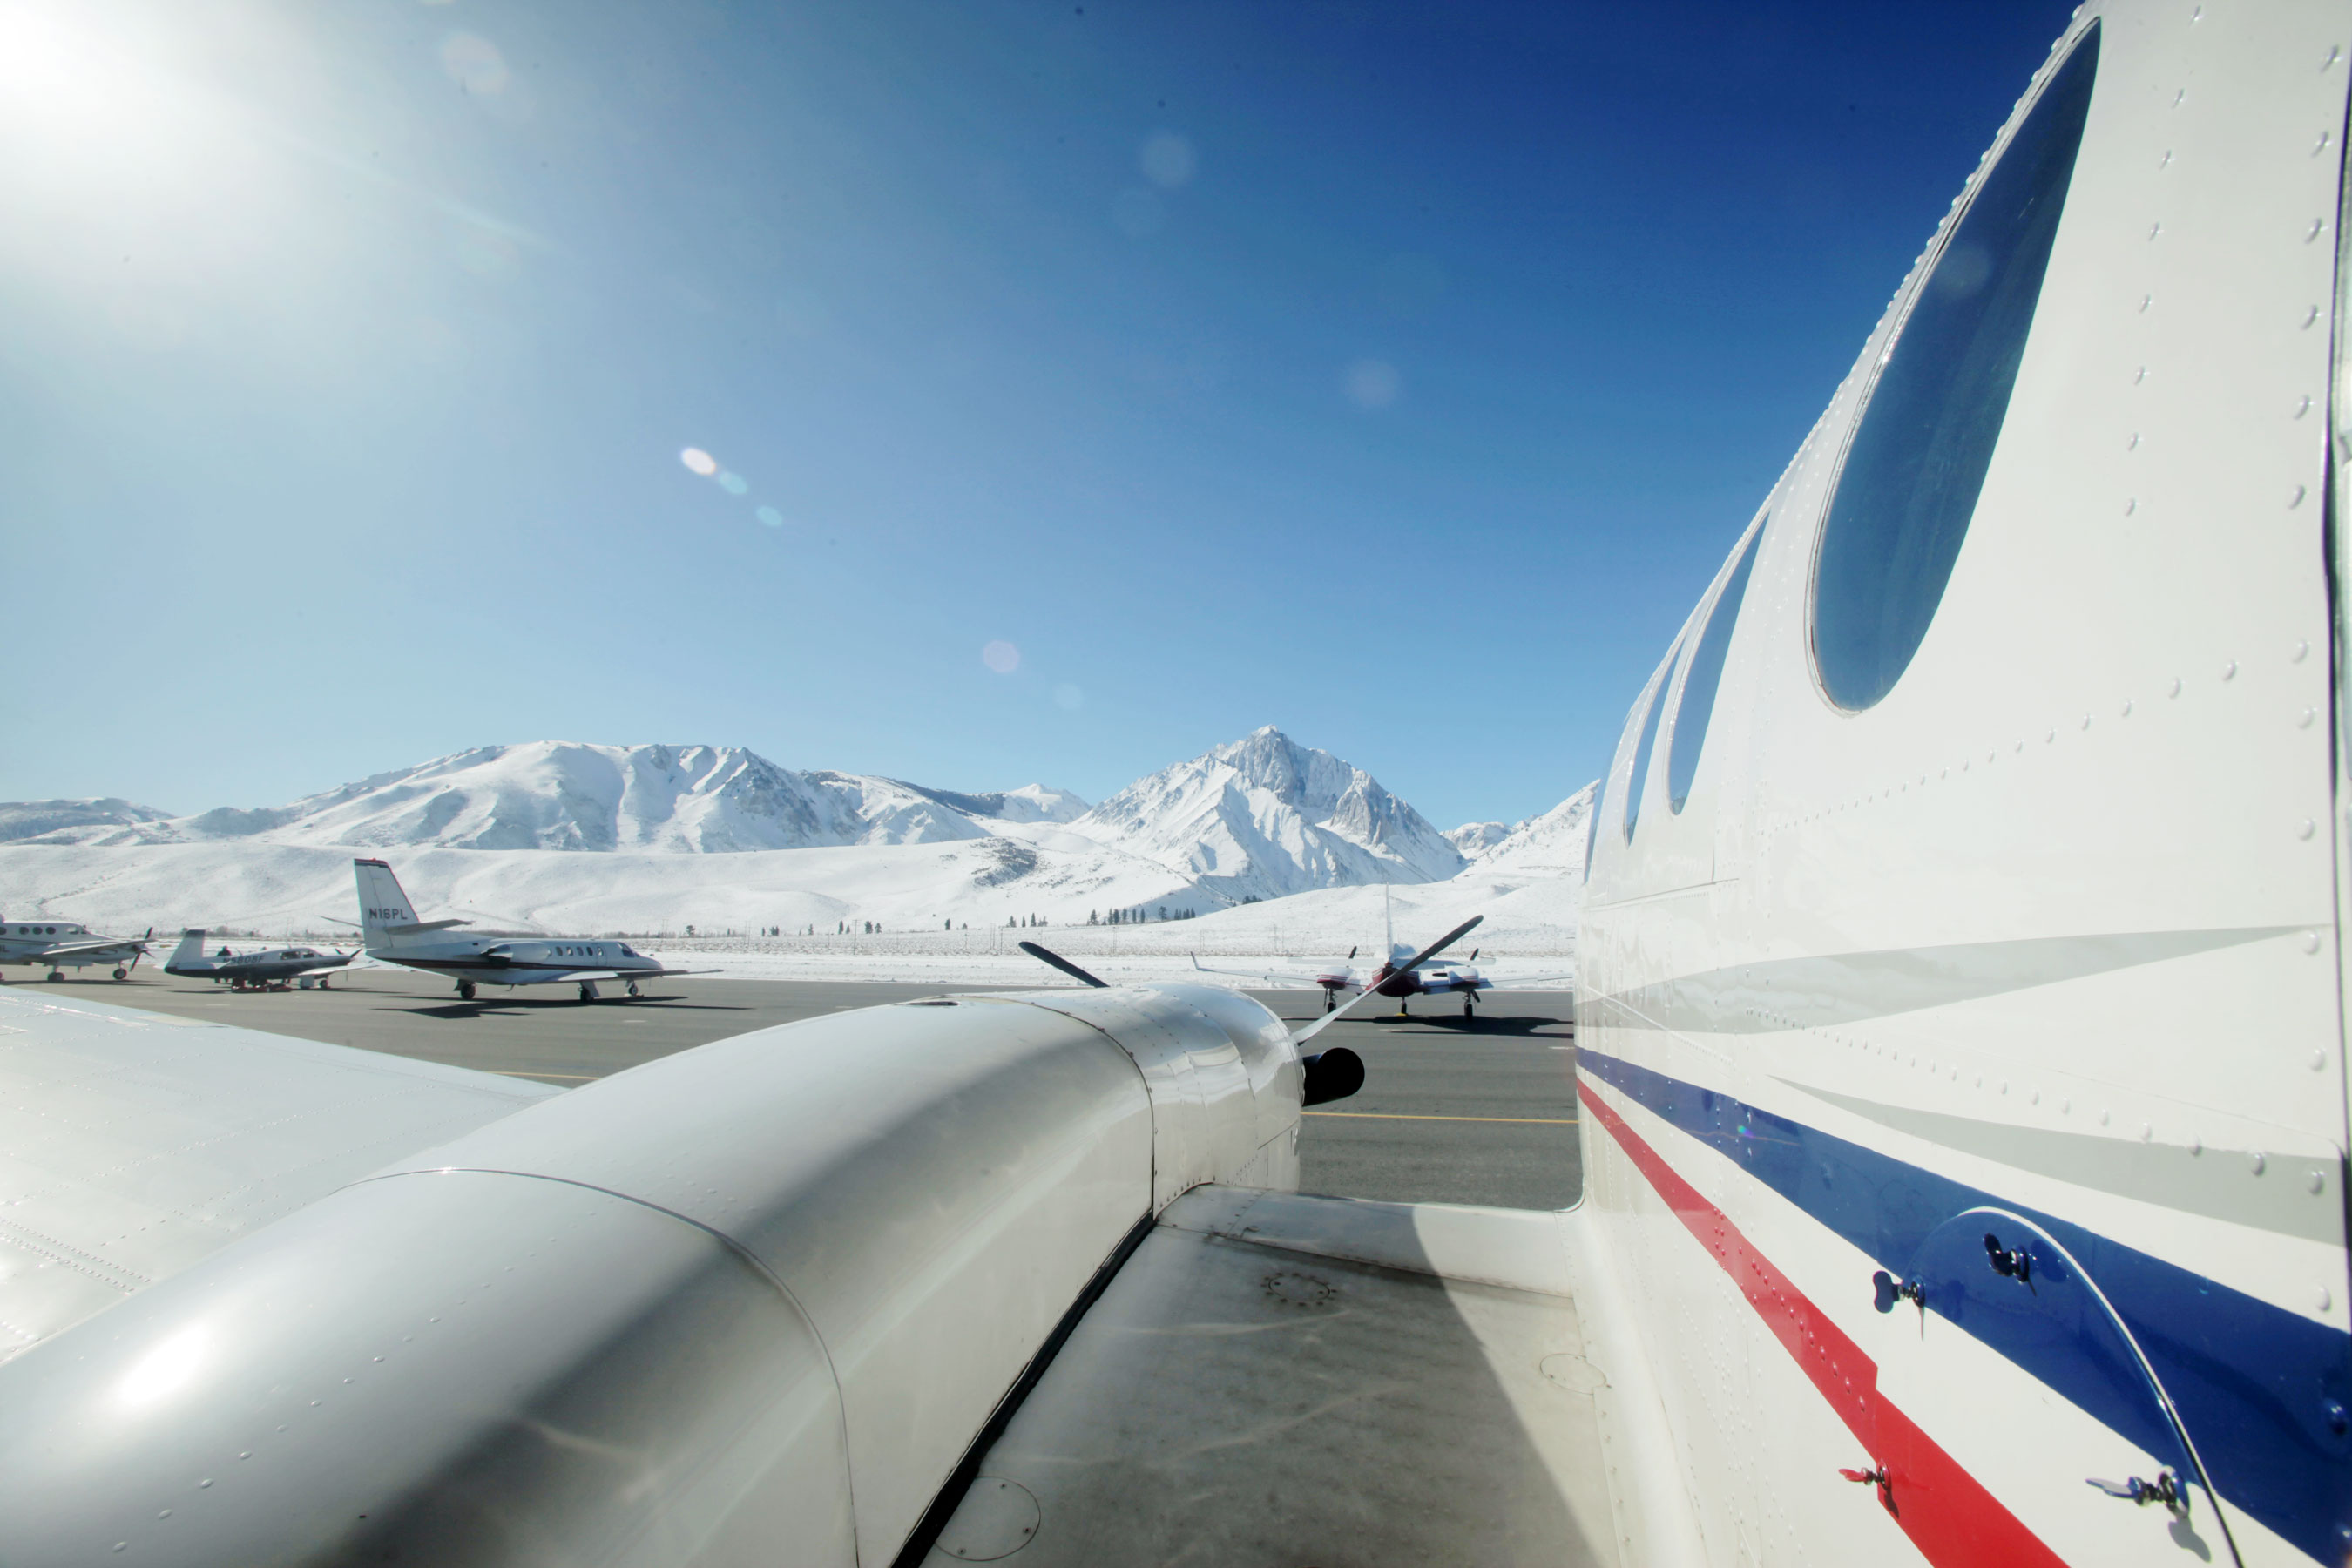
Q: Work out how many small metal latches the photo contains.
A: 4